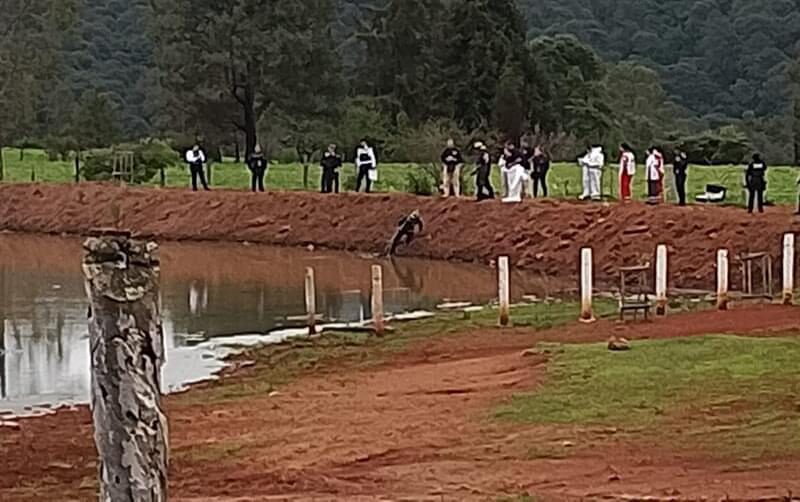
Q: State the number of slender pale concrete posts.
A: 7